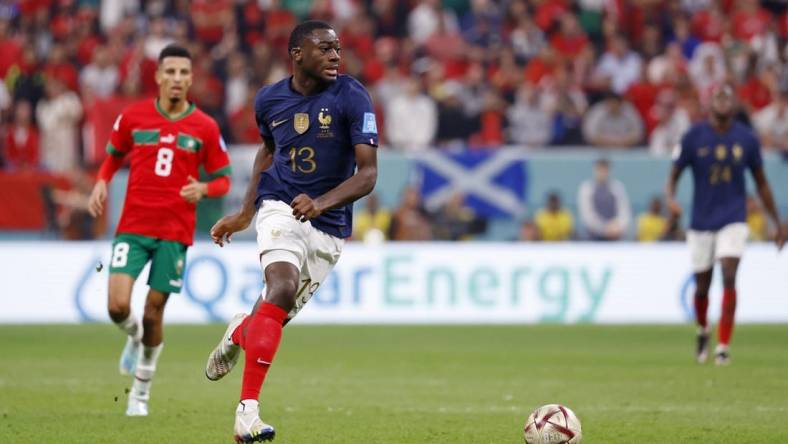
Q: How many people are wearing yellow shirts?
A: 4